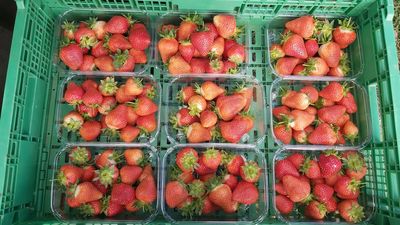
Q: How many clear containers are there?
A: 9